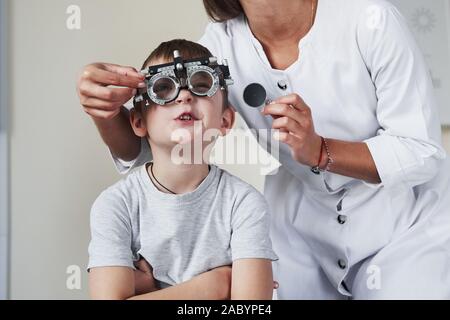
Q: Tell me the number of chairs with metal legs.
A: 0